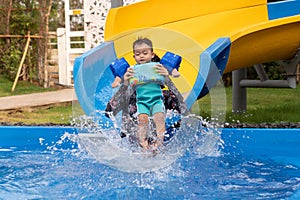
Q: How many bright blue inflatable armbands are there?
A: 2